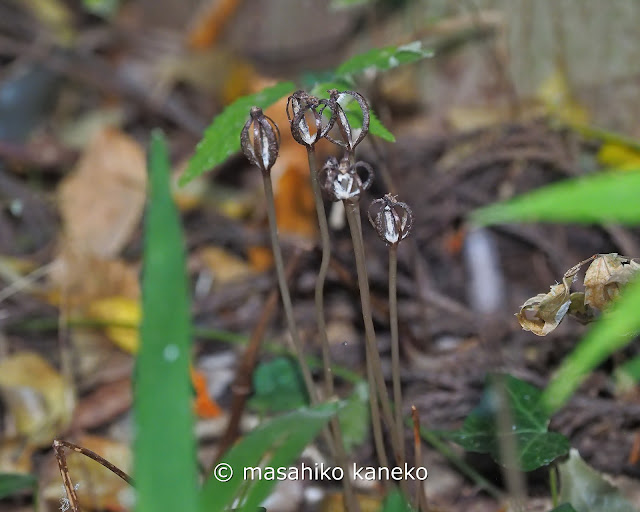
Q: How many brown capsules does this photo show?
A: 5